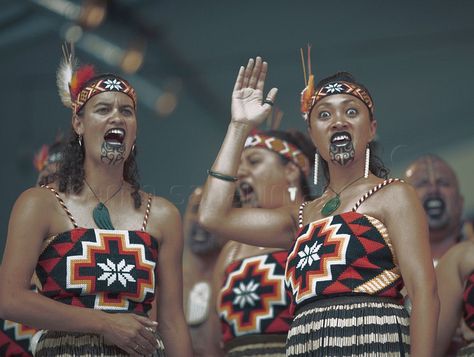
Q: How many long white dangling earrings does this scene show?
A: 2